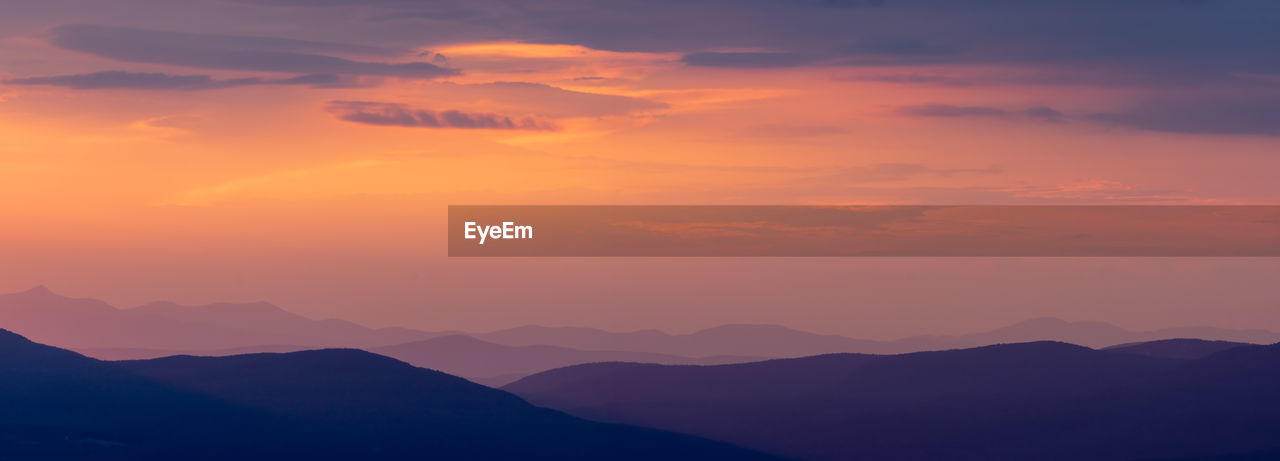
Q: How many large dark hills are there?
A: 2